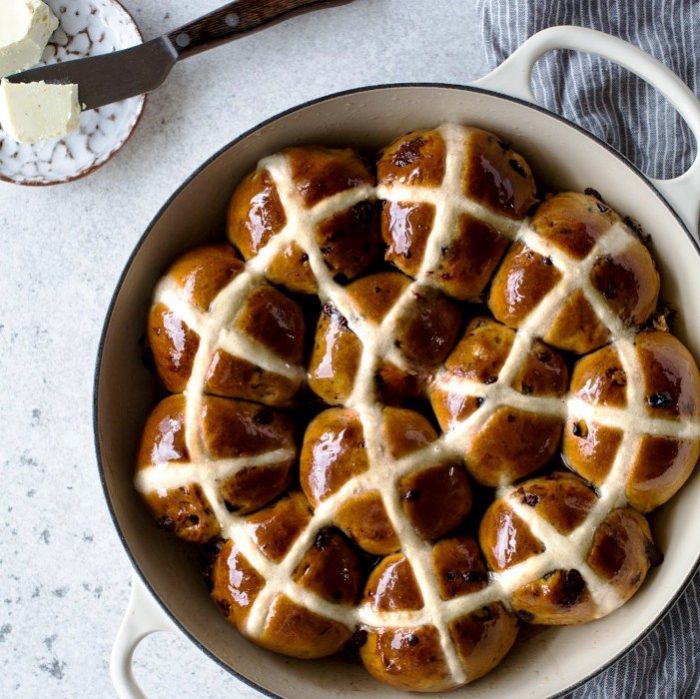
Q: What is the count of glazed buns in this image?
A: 12